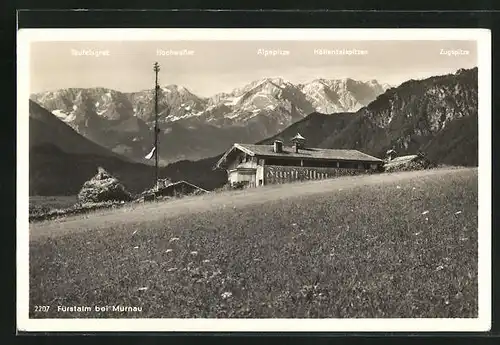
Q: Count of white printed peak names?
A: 5